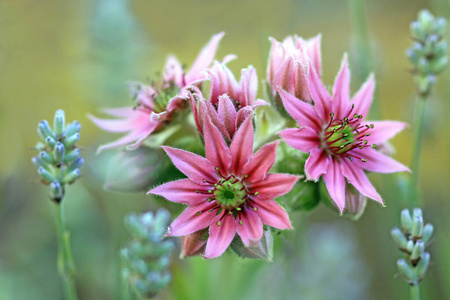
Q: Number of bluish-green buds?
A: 4